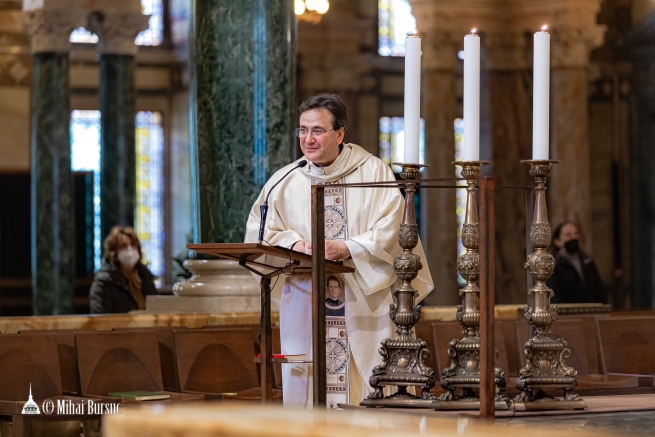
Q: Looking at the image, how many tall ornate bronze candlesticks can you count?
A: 3